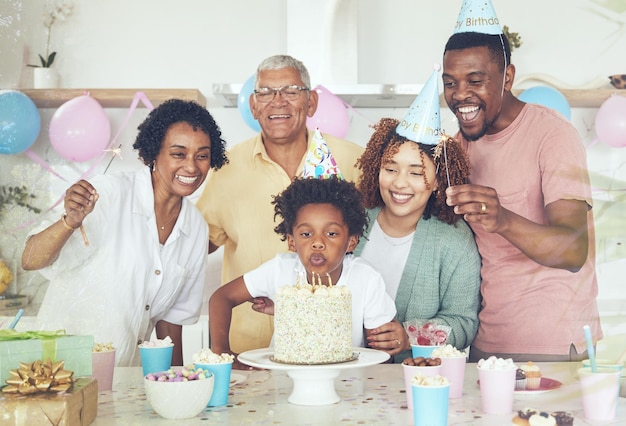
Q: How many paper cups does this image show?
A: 10